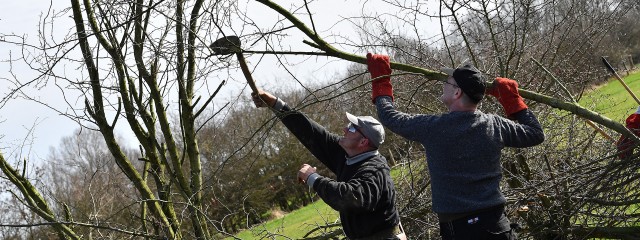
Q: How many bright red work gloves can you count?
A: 2